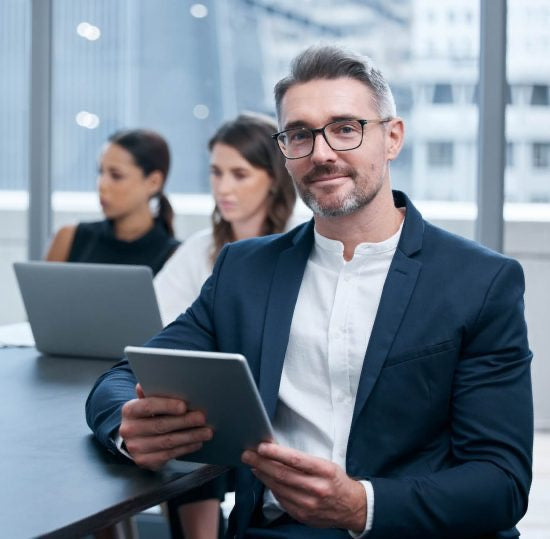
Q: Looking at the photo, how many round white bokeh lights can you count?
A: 6